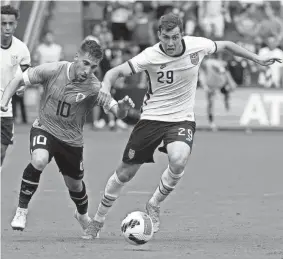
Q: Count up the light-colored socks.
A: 2